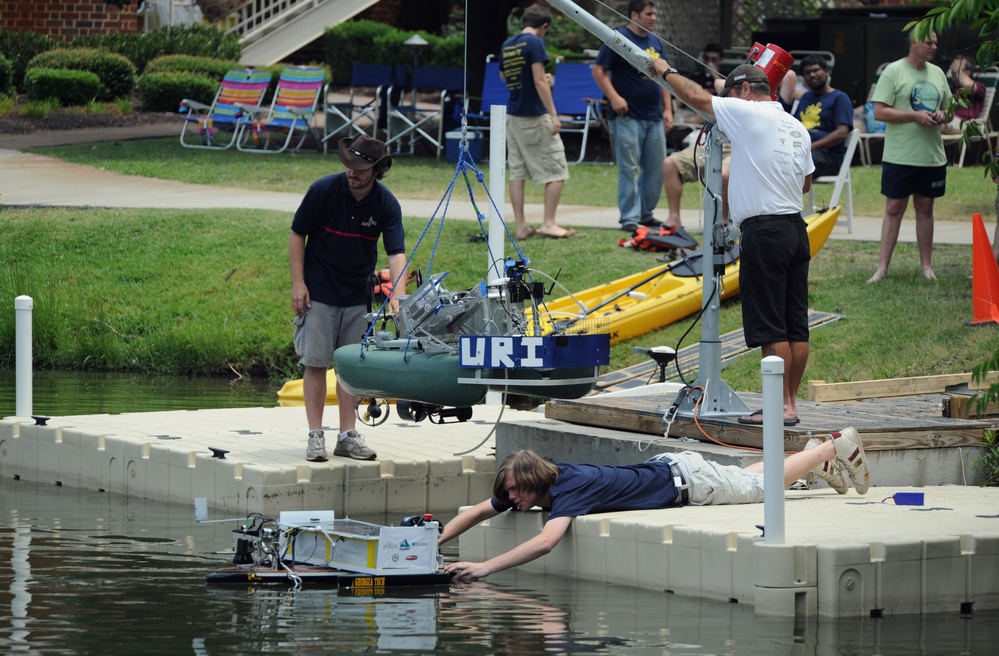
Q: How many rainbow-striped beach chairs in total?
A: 2